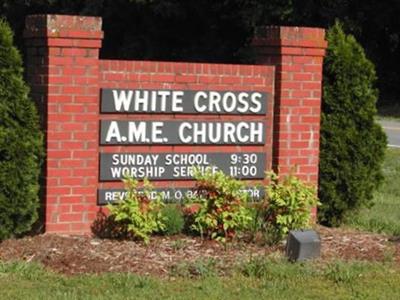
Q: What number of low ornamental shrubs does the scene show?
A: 3